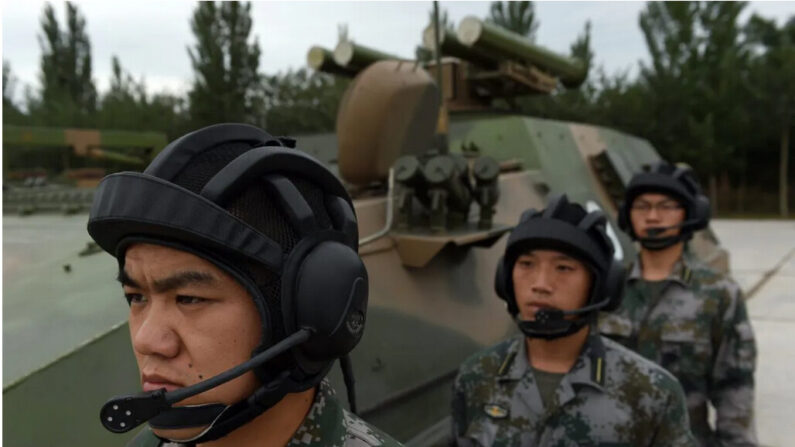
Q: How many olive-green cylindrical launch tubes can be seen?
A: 4